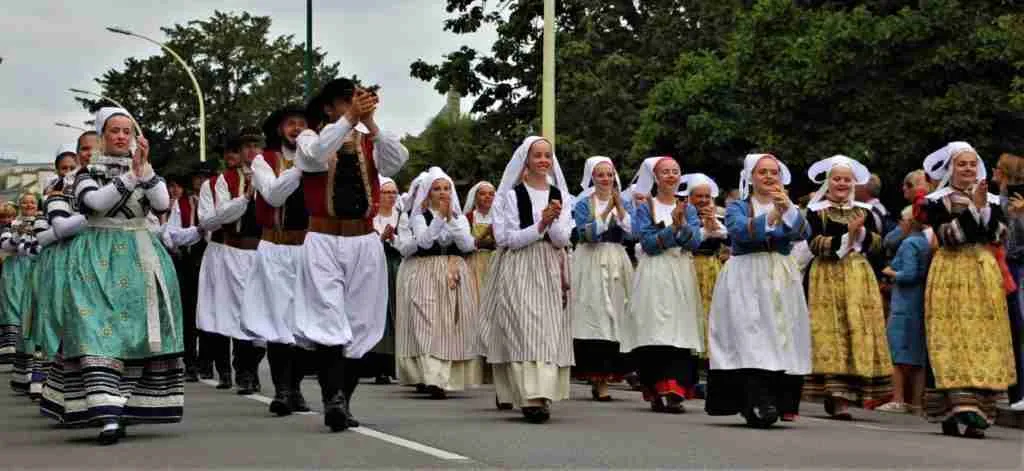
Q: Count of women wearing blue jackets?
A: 3